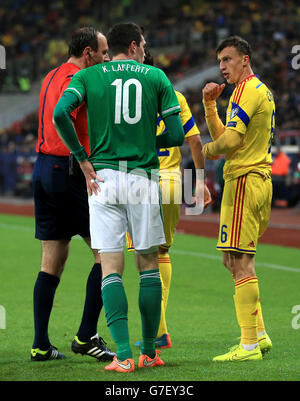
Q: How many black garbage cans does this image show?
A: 0